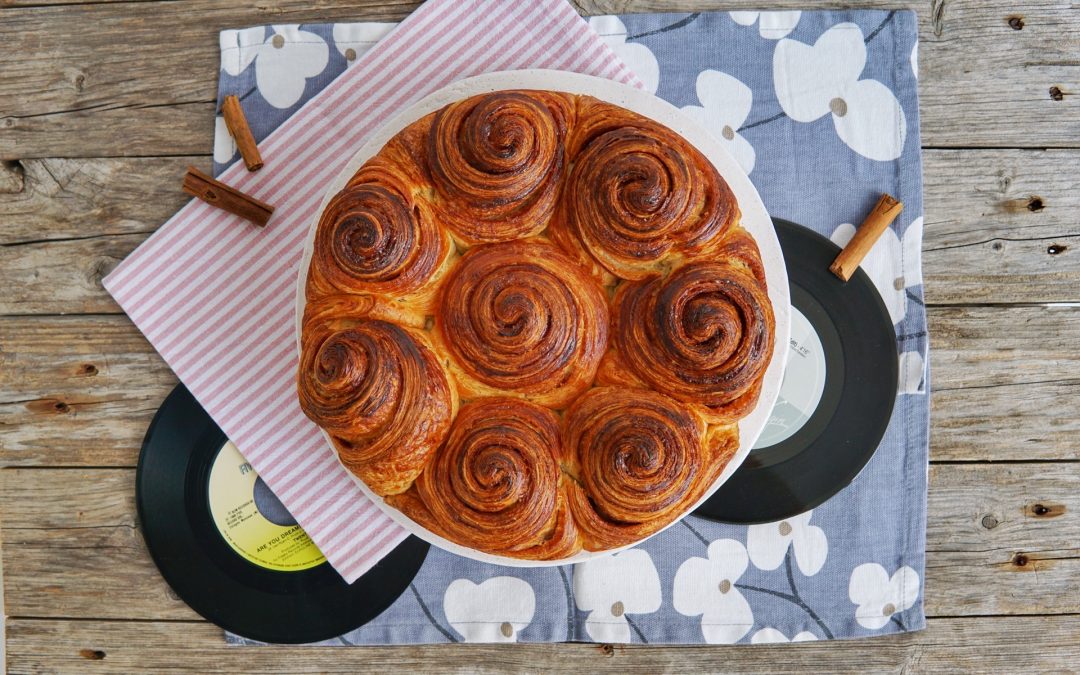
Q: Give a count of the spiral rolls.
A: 8